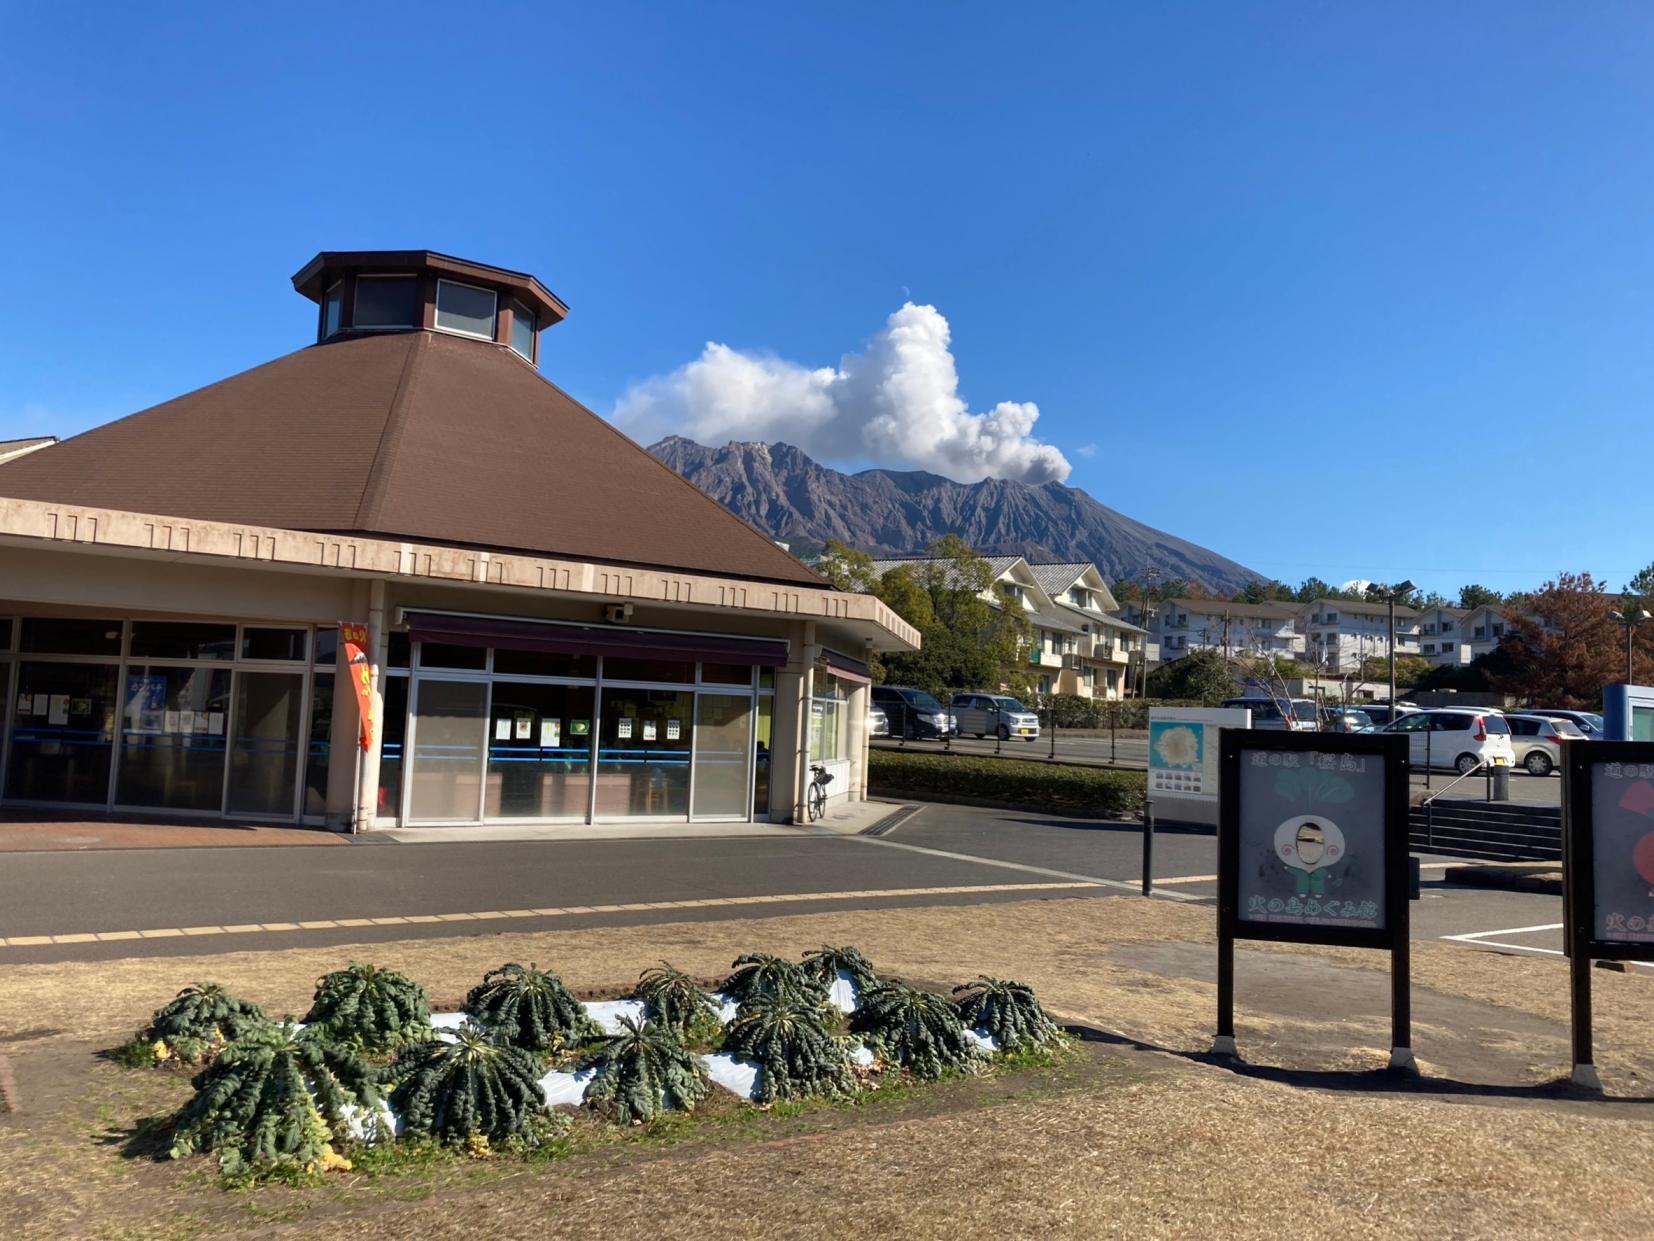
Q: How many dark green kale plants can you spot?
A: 12